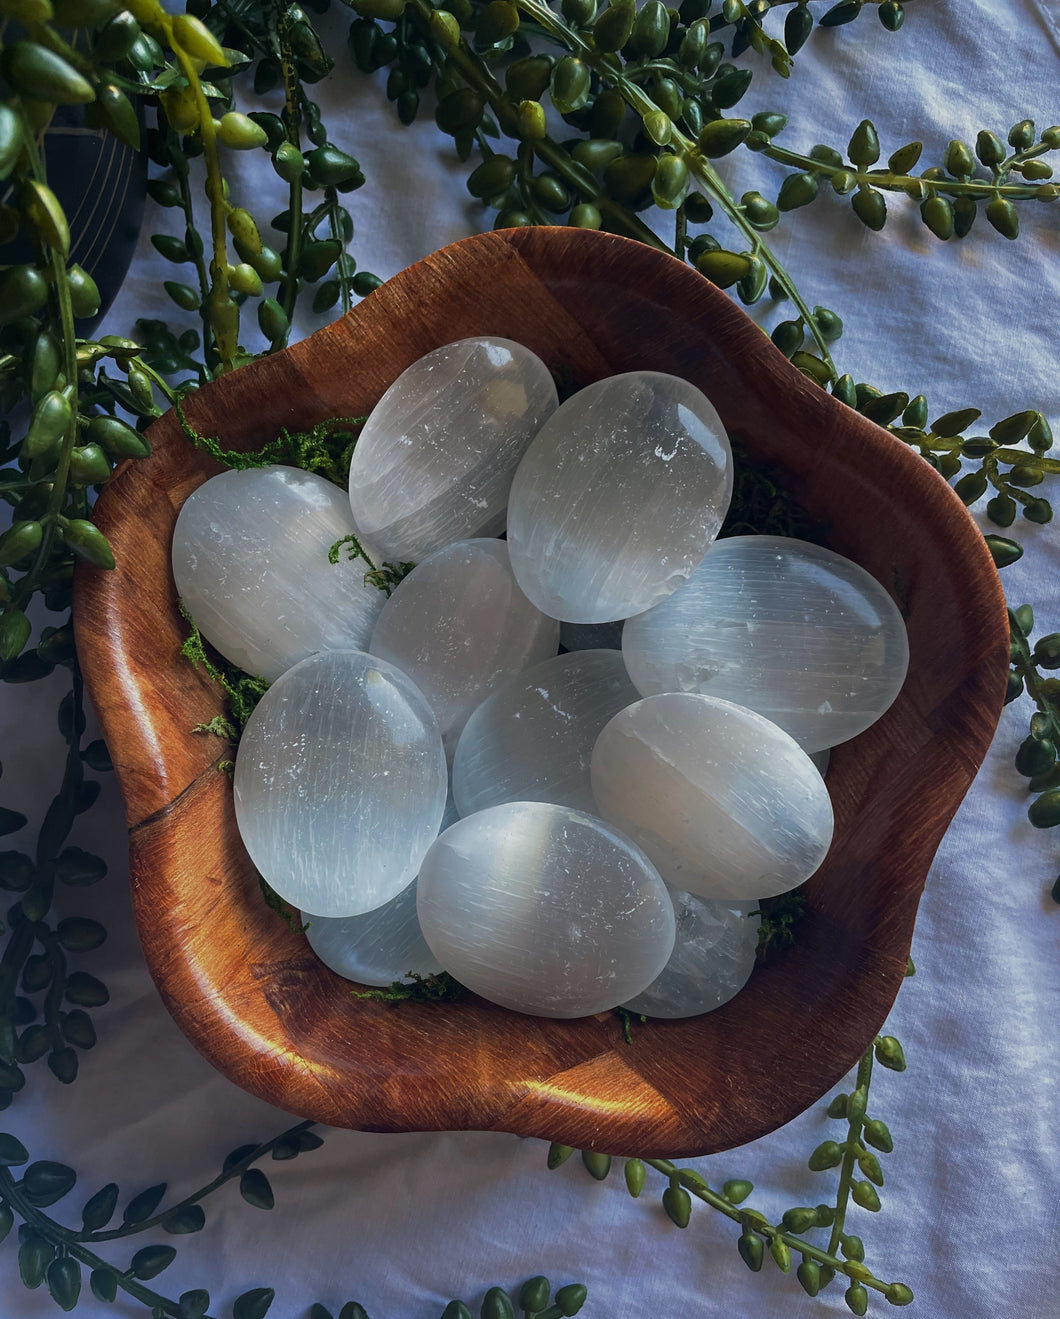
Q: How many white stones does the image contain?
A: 11